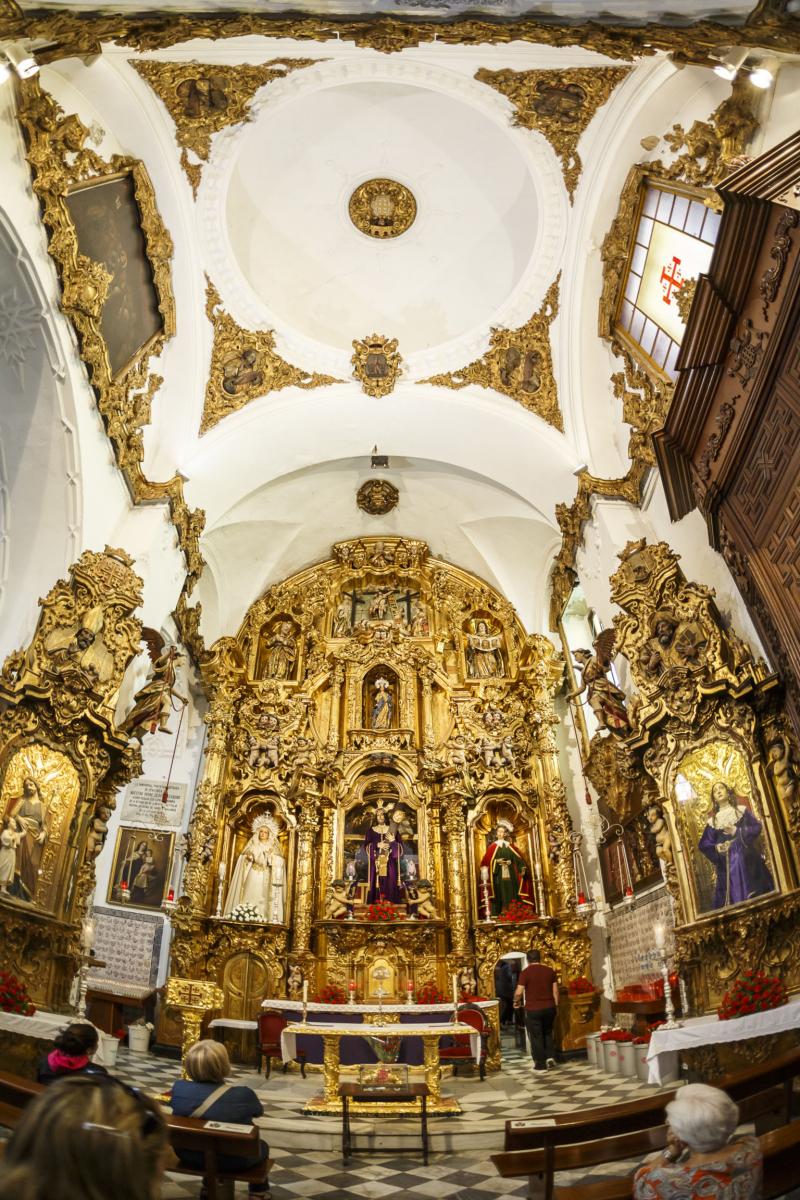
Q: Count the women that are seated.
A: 4